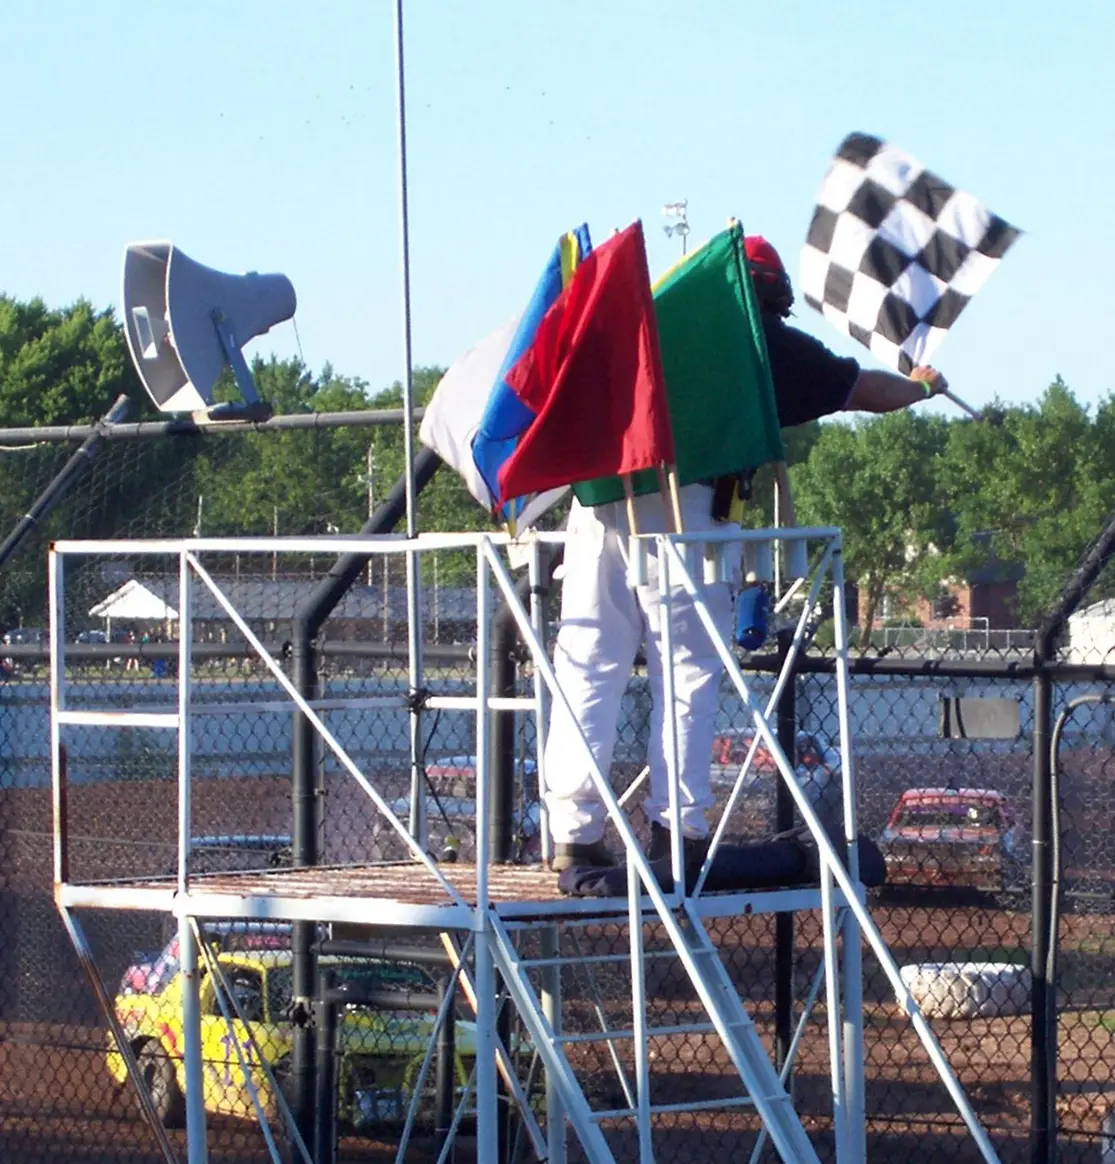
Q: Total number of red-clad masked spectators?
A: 0